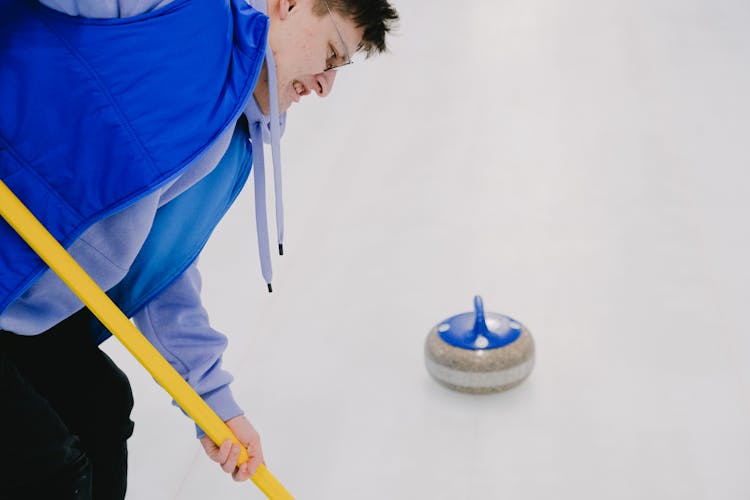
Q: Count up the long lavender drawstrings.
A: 2